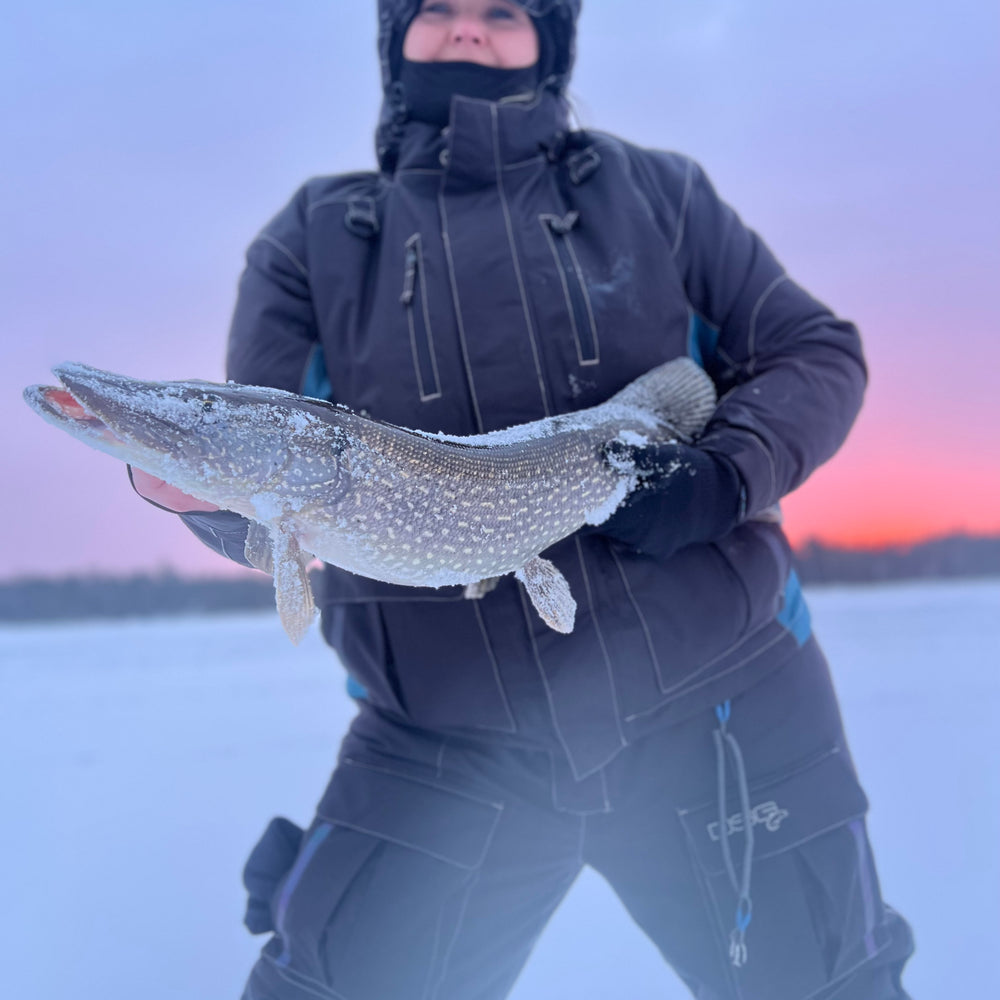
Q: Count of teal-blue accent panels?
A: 4